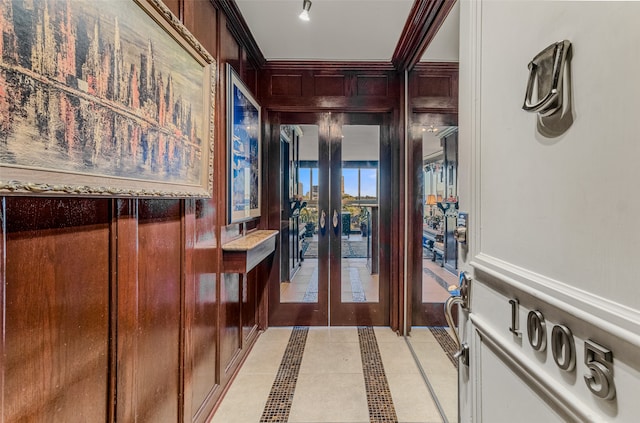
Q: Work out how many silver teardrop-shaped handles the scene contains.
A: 2